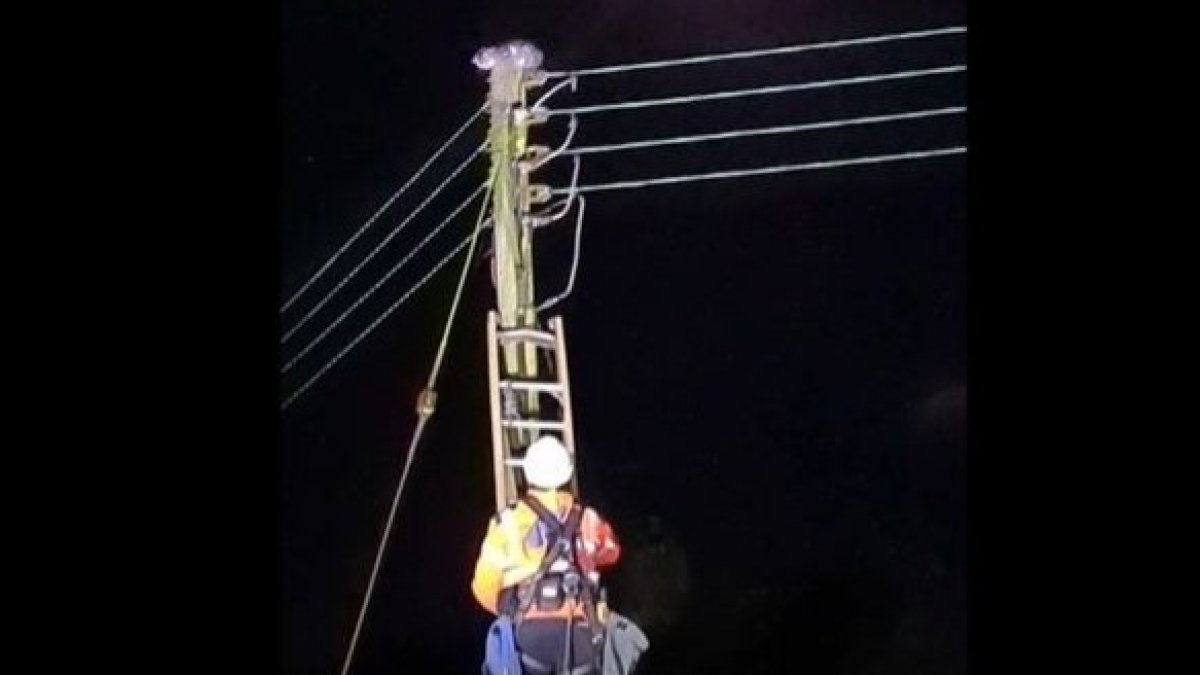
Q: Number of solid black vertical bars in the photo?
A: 2